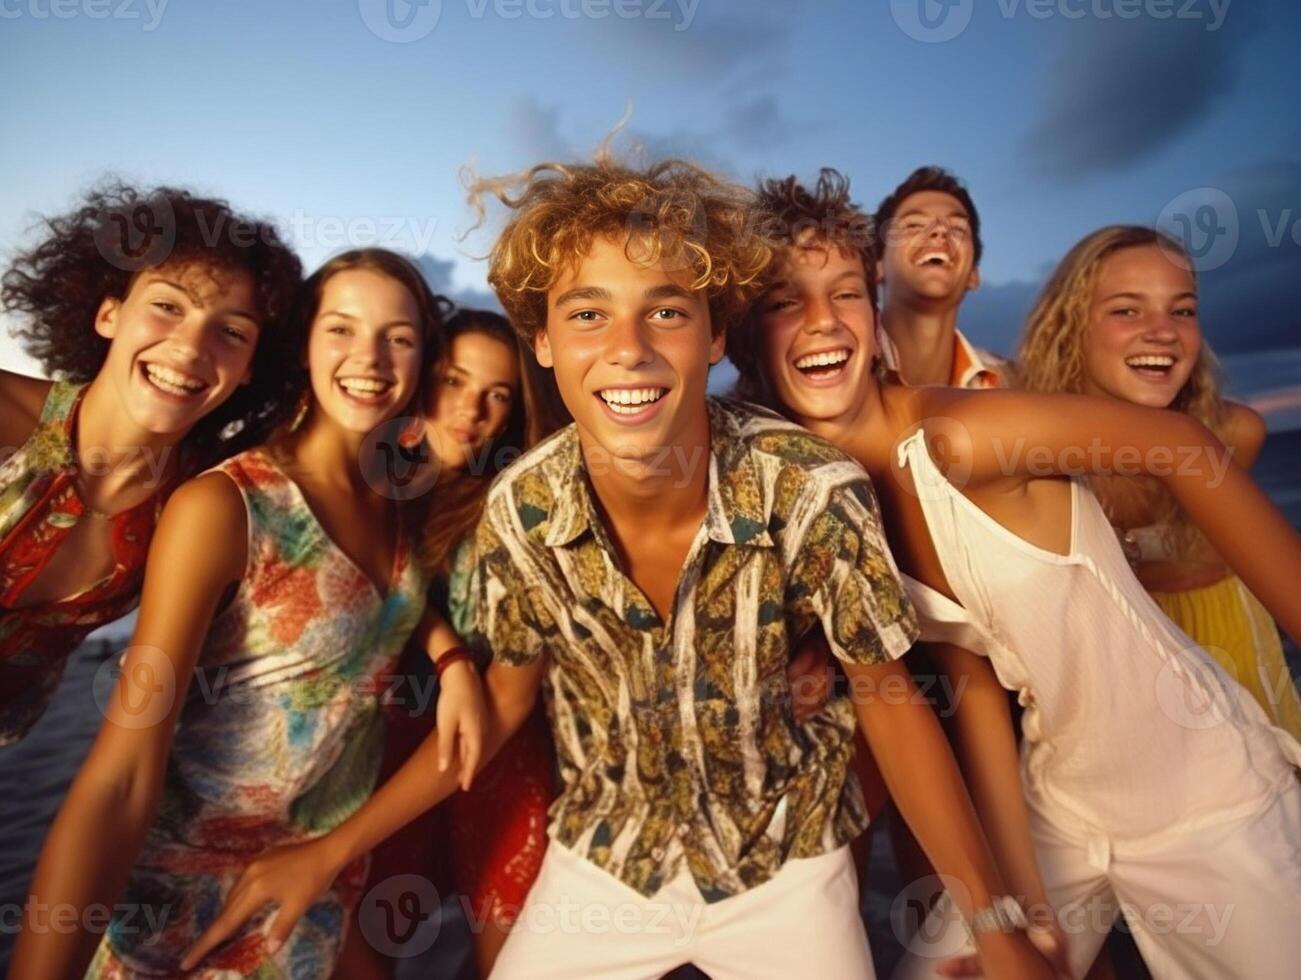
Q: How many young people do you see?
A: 7